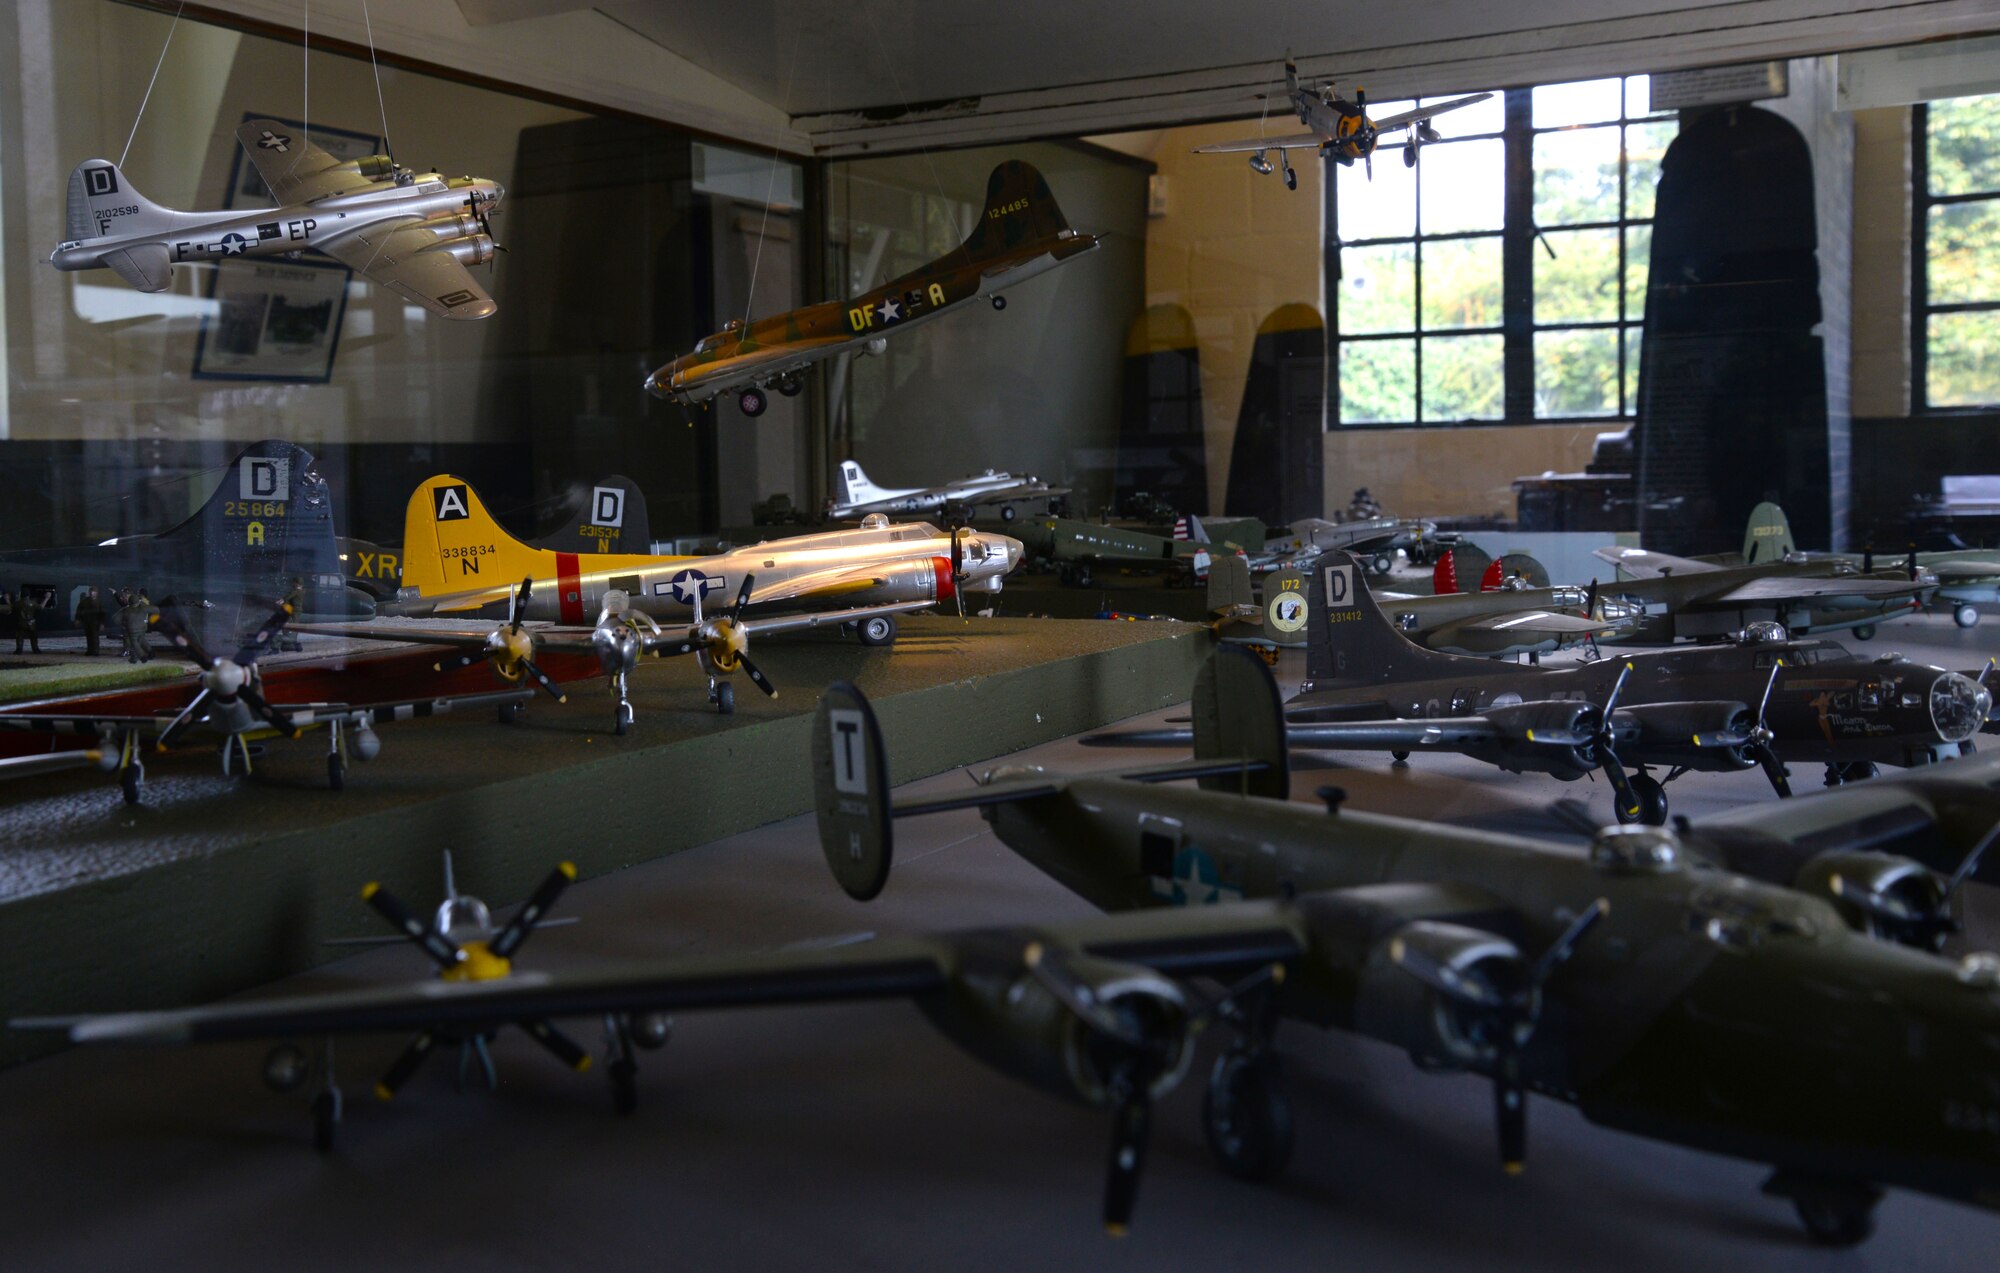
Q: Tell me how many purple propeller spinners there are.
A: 0